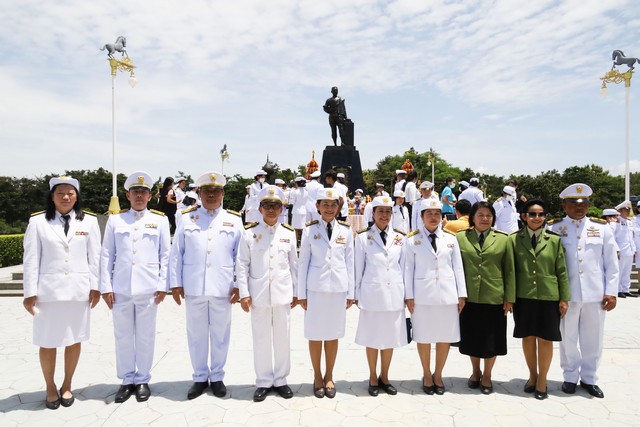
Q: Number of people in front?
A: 10